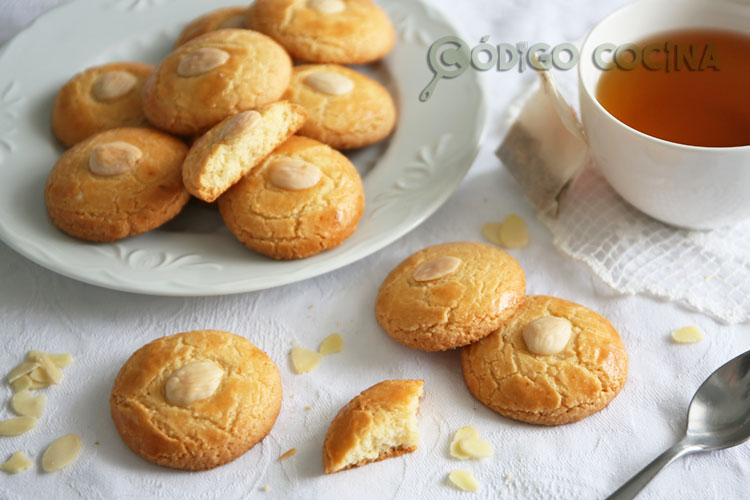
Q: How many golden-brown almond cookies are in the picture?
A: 12